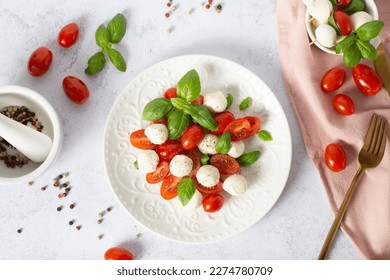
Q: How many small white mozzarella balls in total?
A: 12